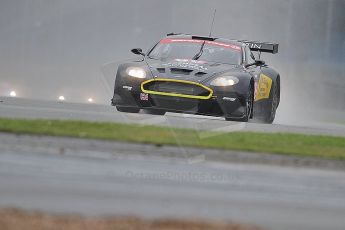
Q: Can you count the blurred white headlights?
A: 3